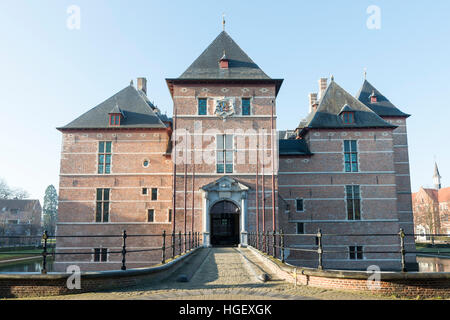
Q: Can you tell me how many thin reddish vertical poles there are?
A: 6